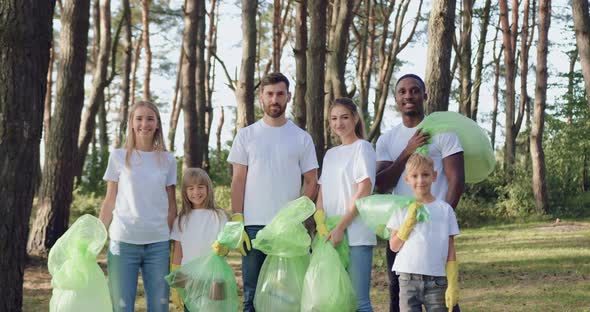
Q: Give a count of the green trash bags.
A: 6